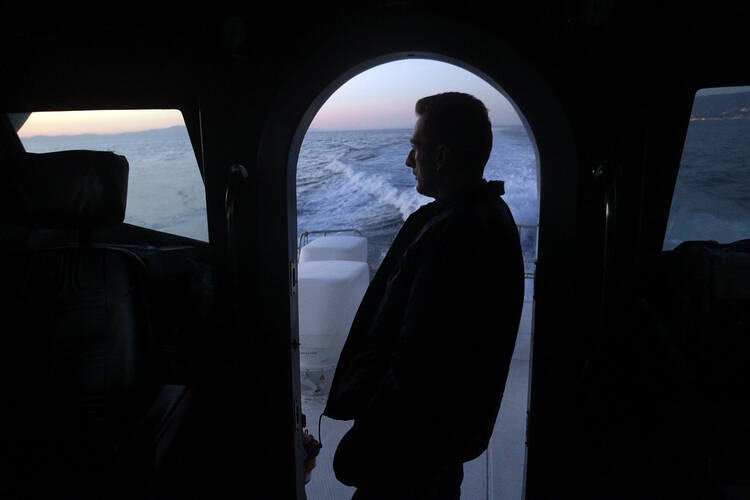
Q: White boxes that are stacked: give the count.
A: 2